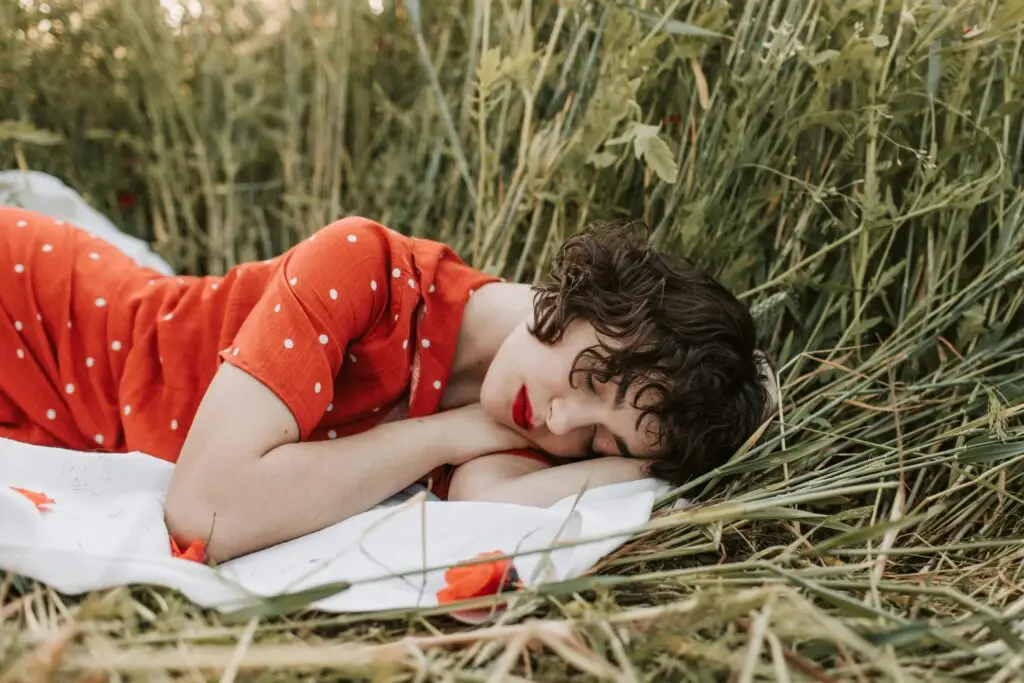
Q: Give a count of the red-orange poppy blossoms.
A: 3